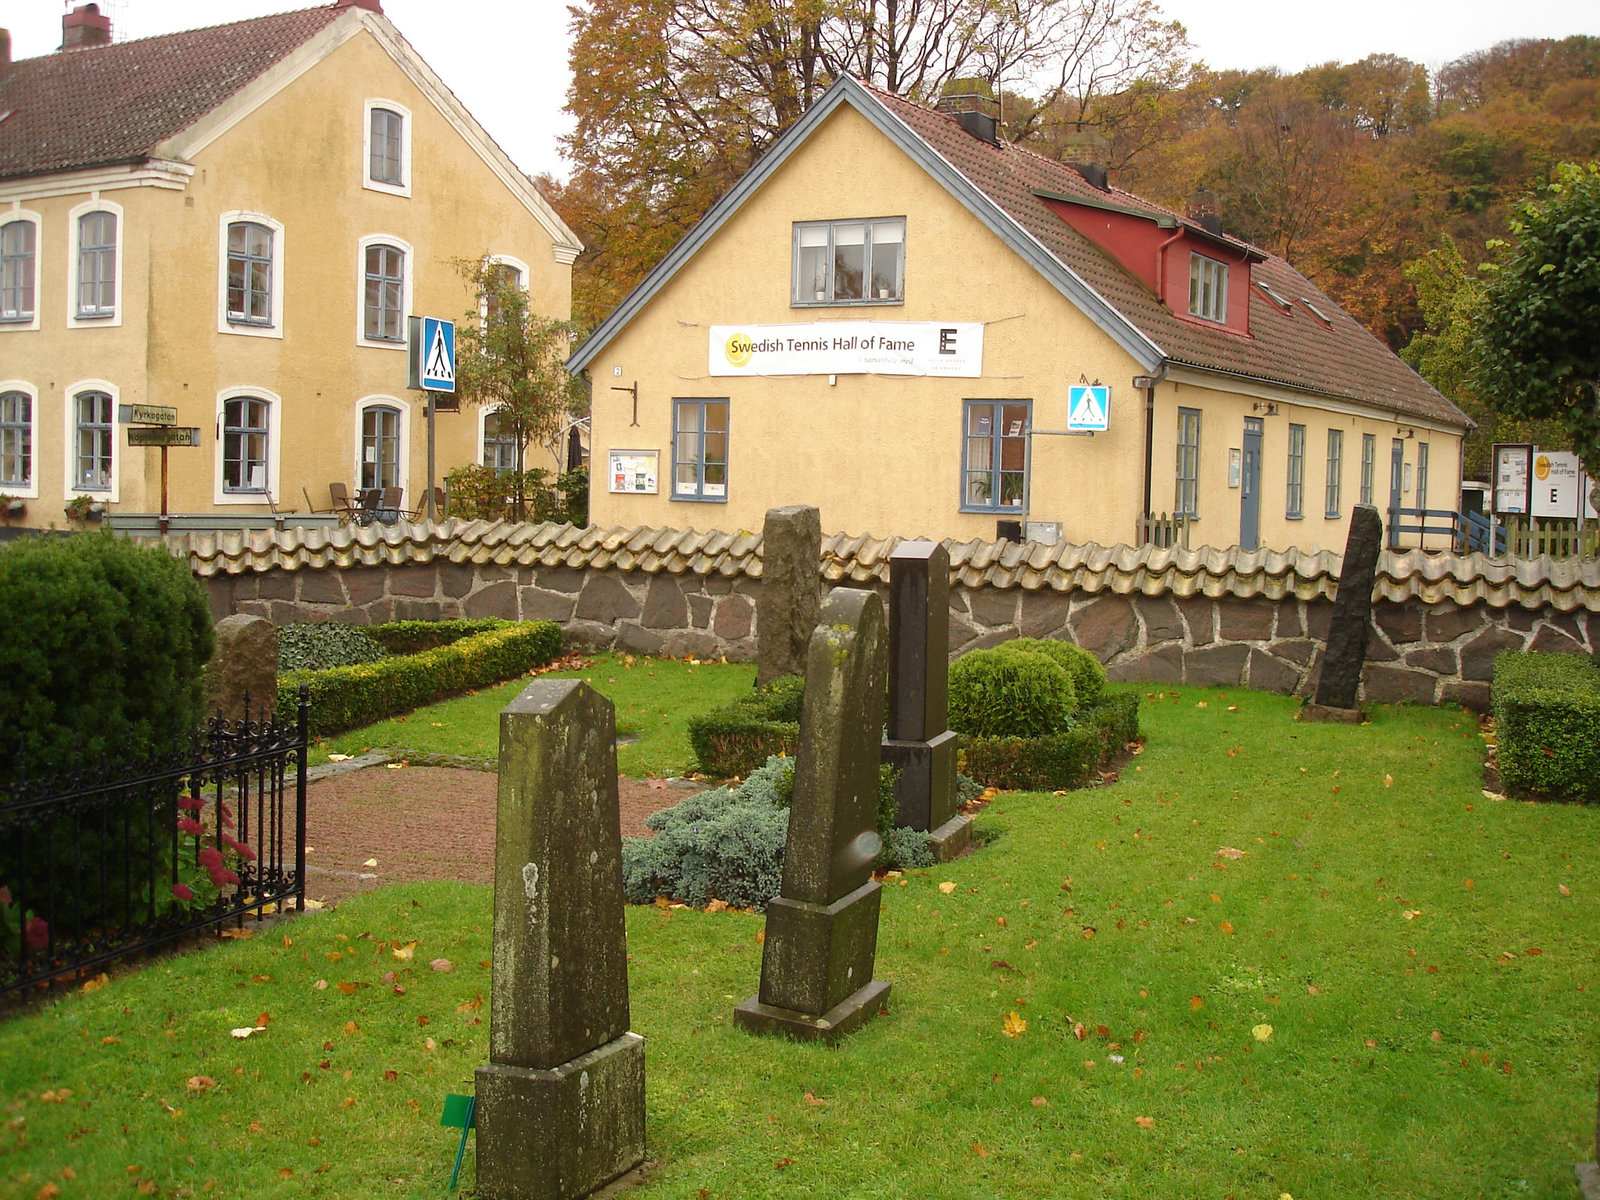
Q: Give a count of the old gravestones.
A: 6